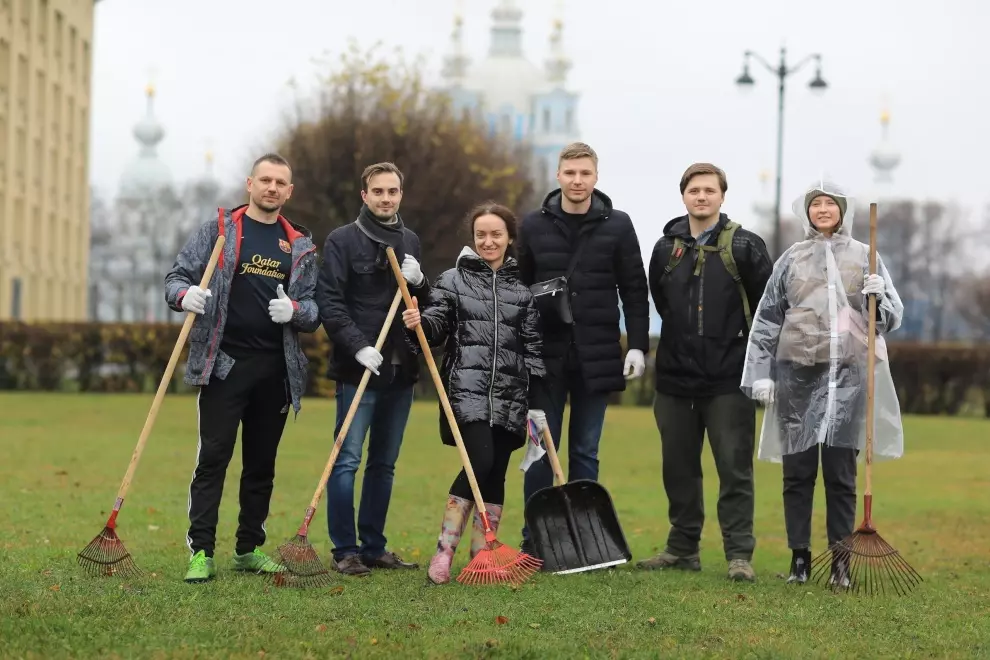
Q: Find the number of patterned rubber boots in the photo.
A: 2